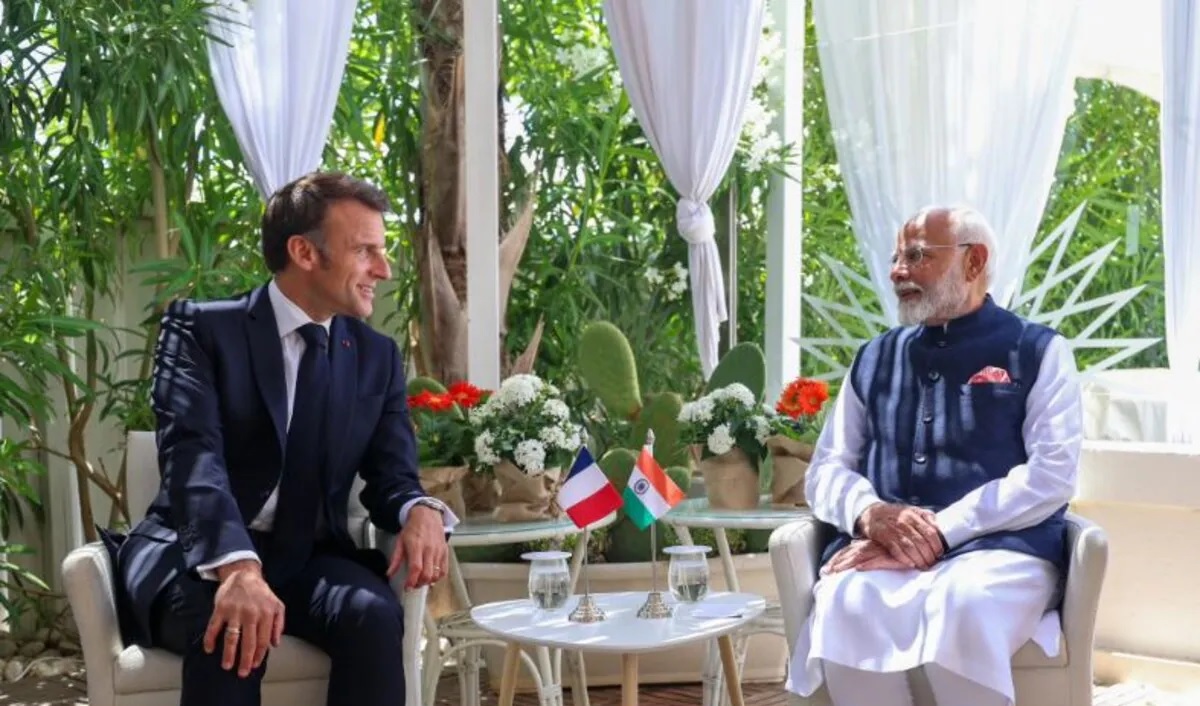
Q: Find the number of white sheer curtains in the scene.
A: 4